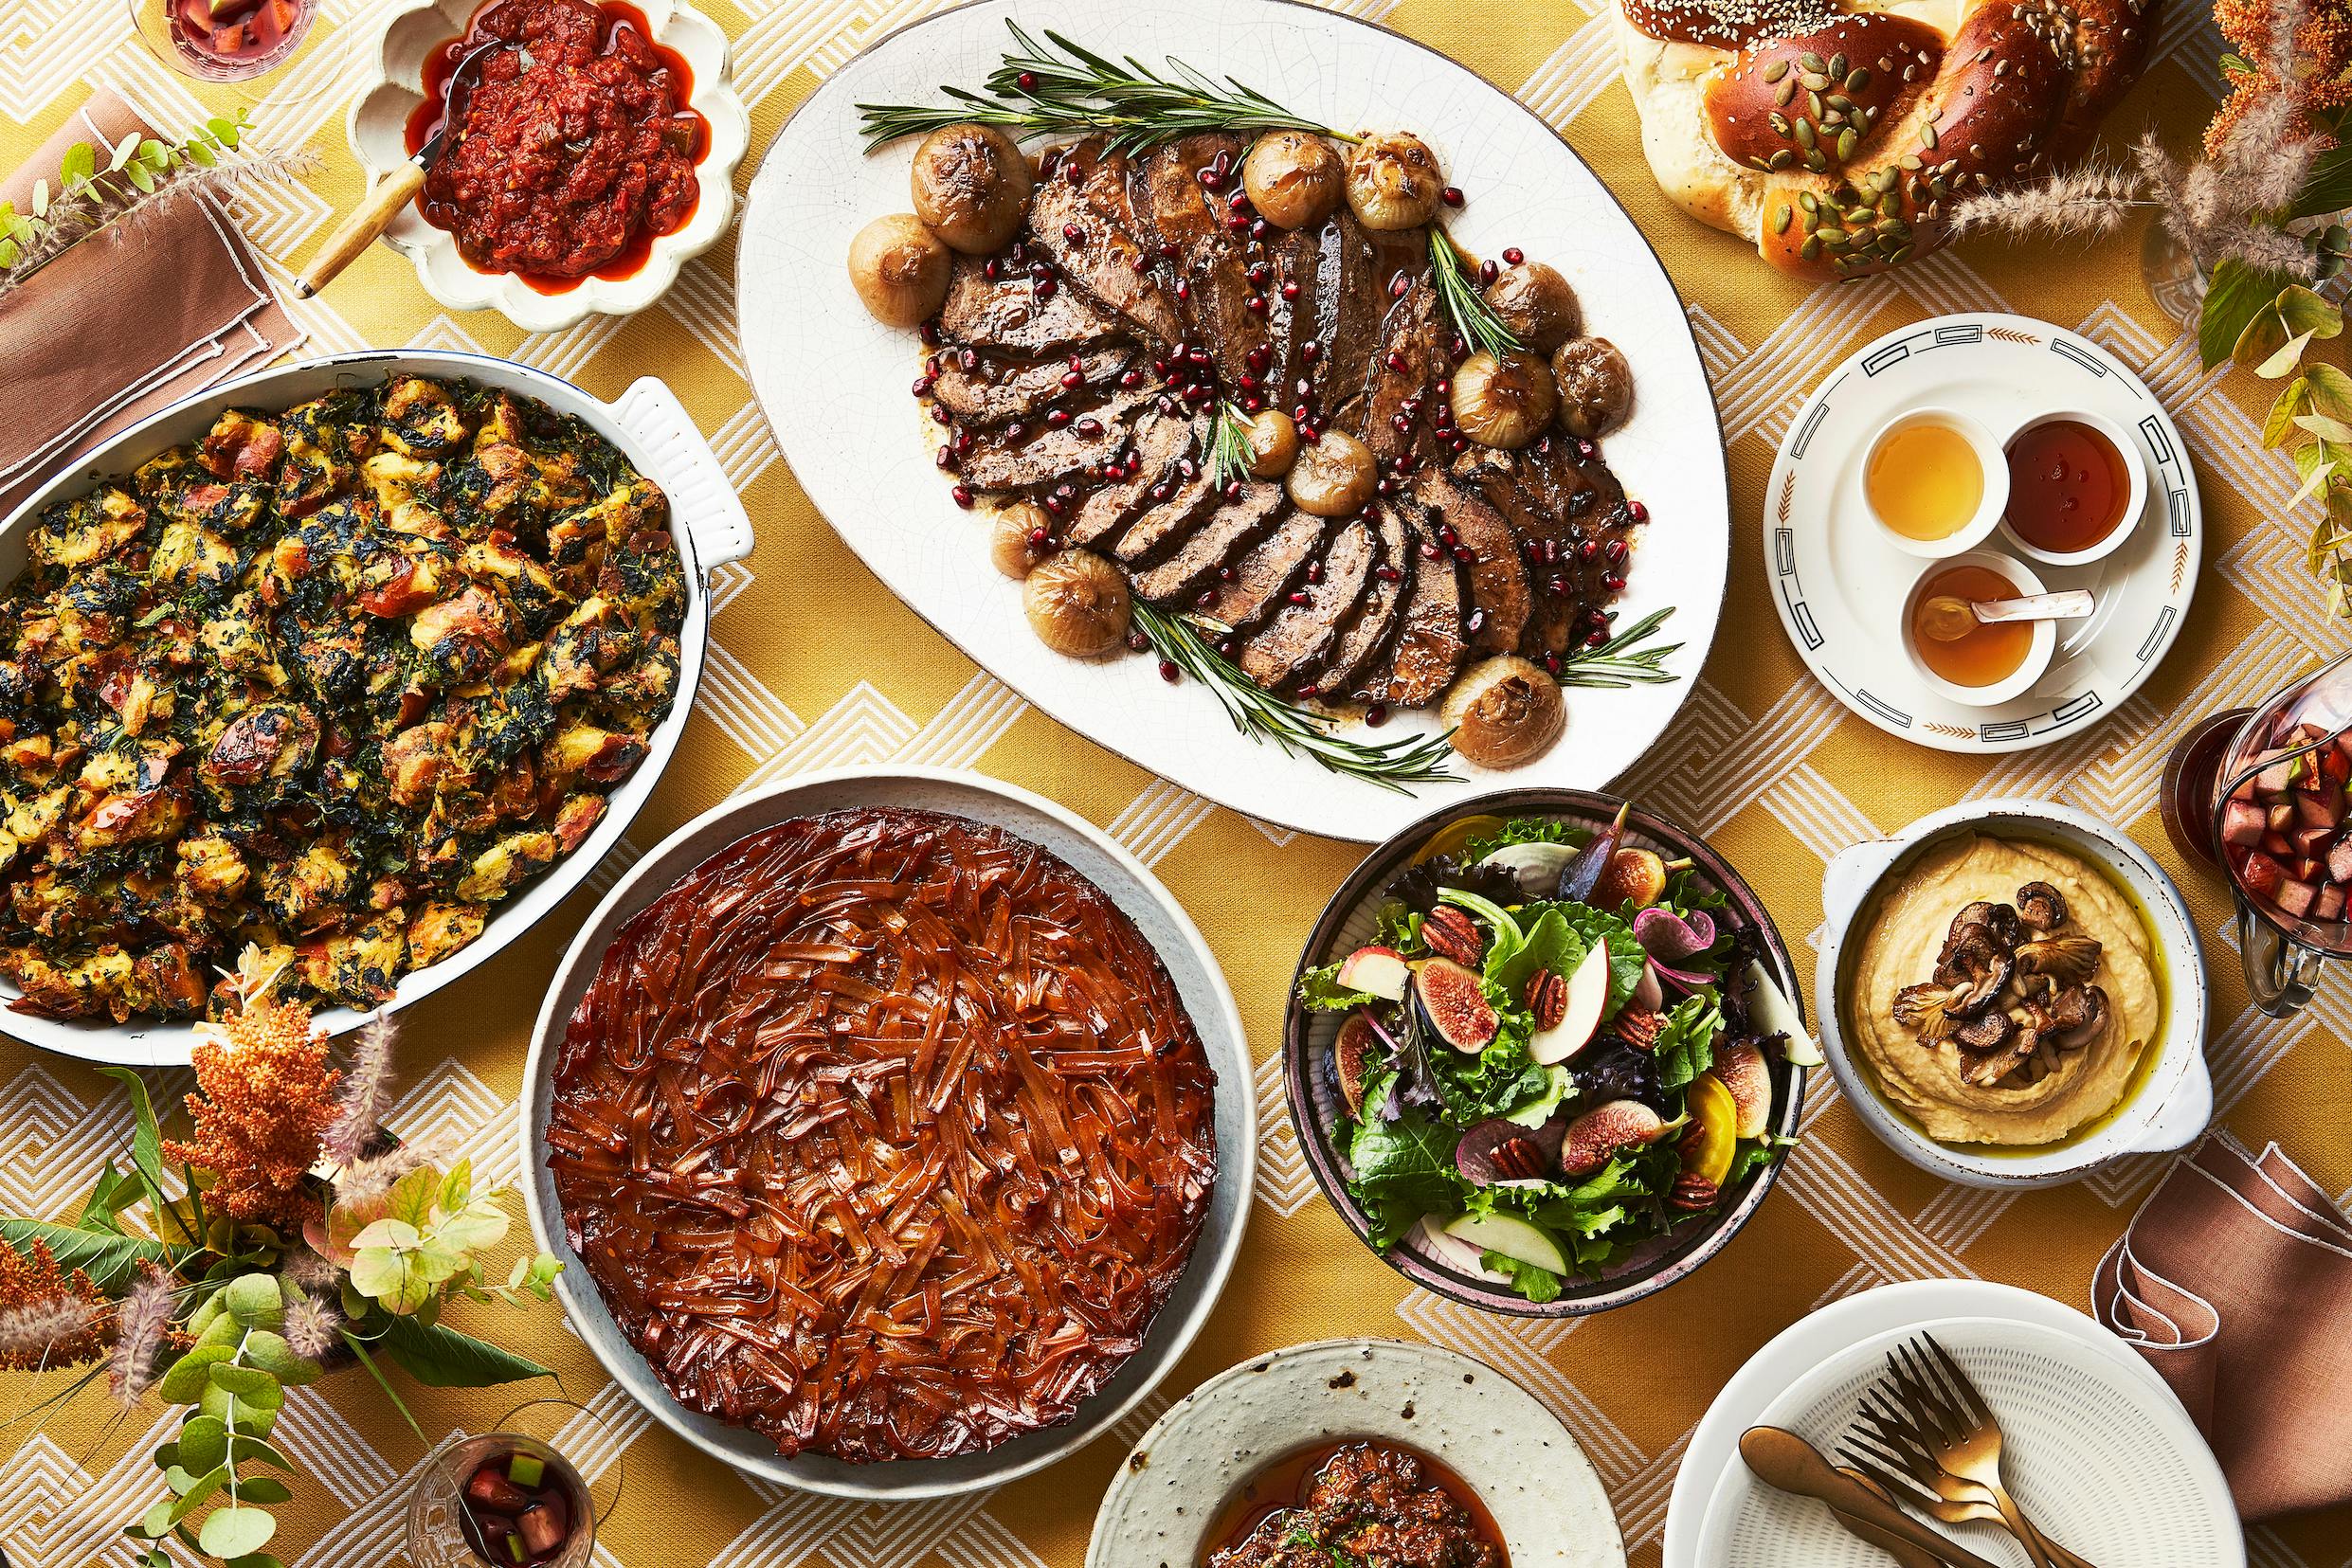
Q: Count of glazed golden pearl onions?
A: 12